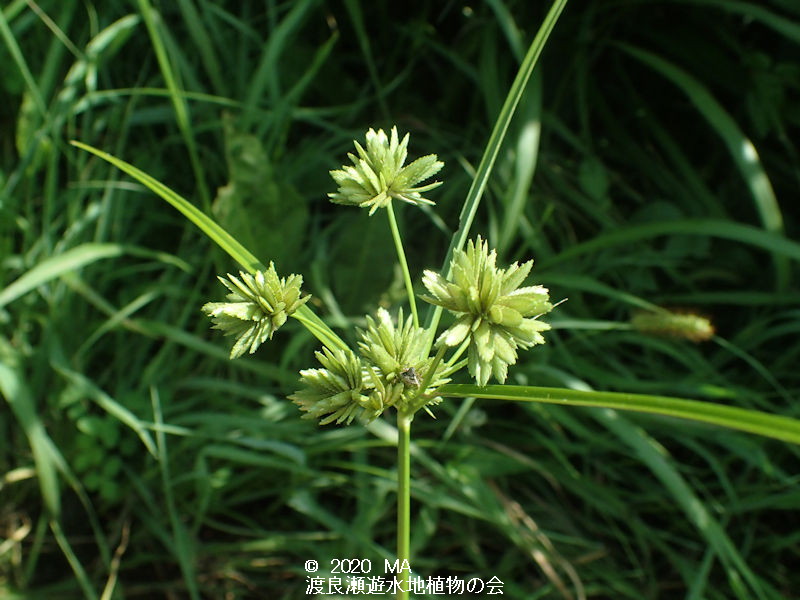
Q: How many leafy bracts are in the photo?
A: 3